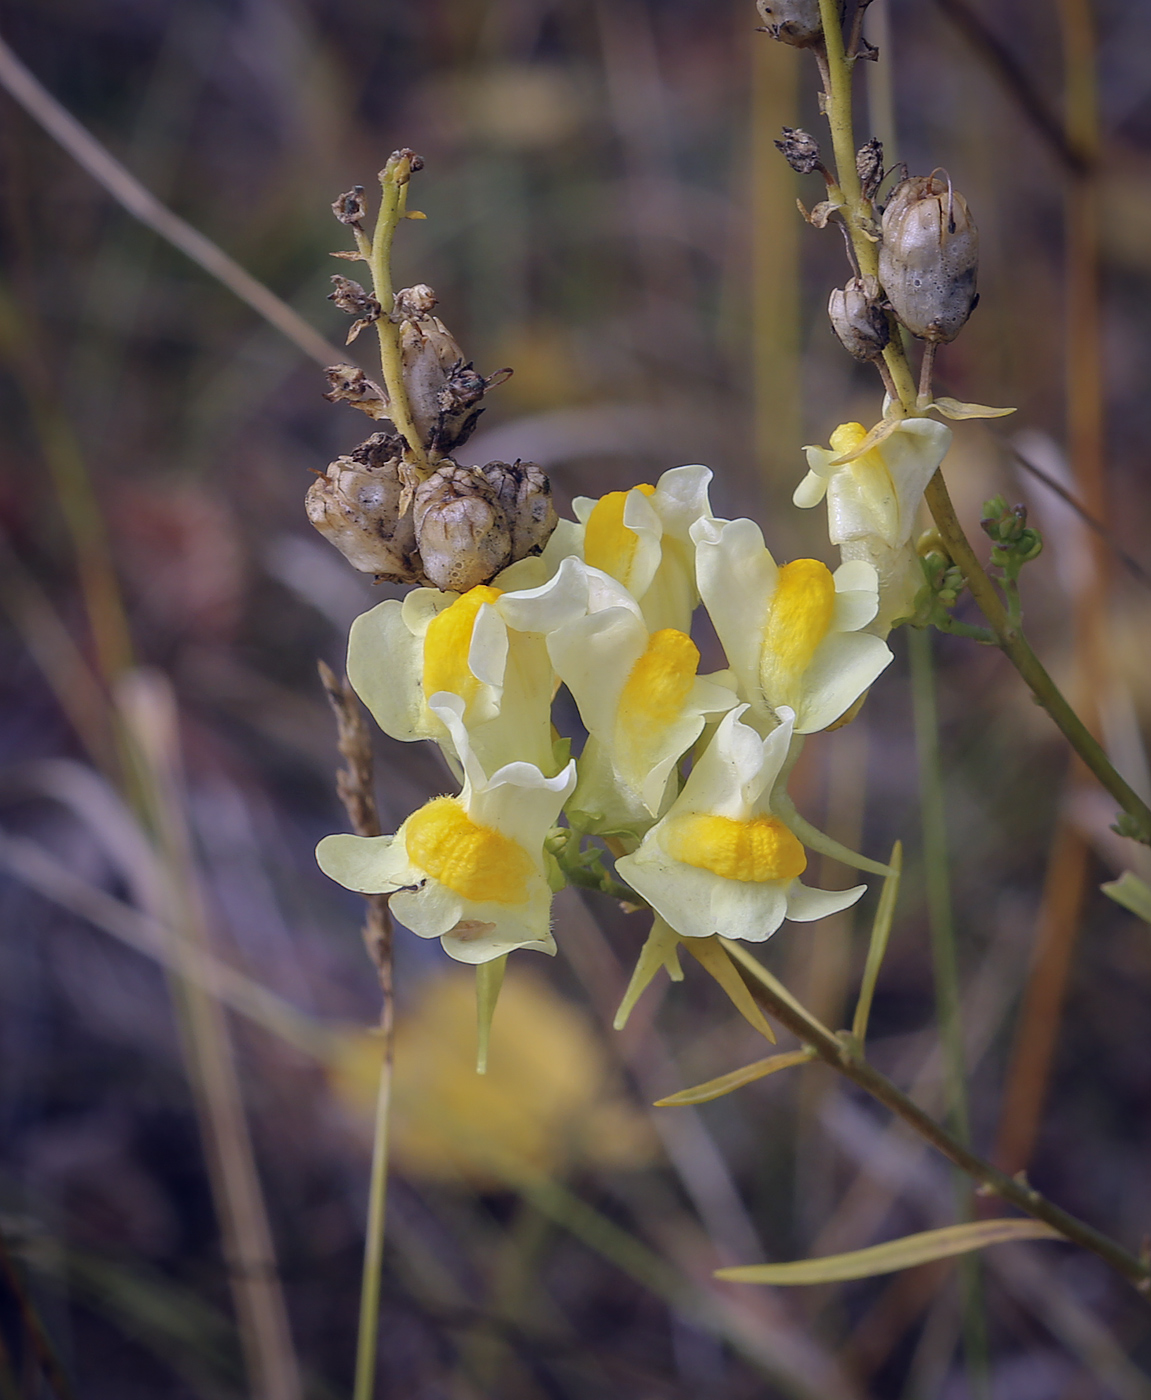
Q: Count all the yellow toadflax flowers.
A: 7